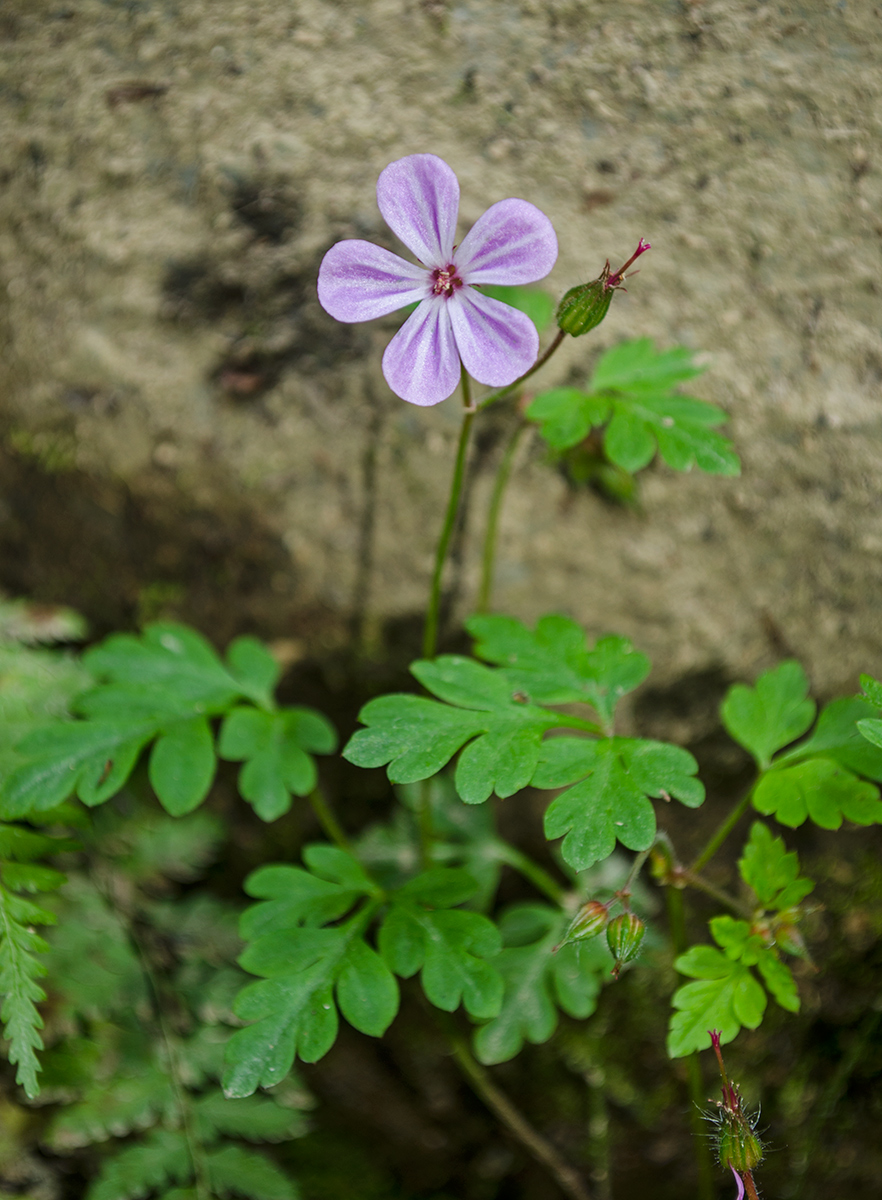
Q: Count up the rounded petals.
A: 5